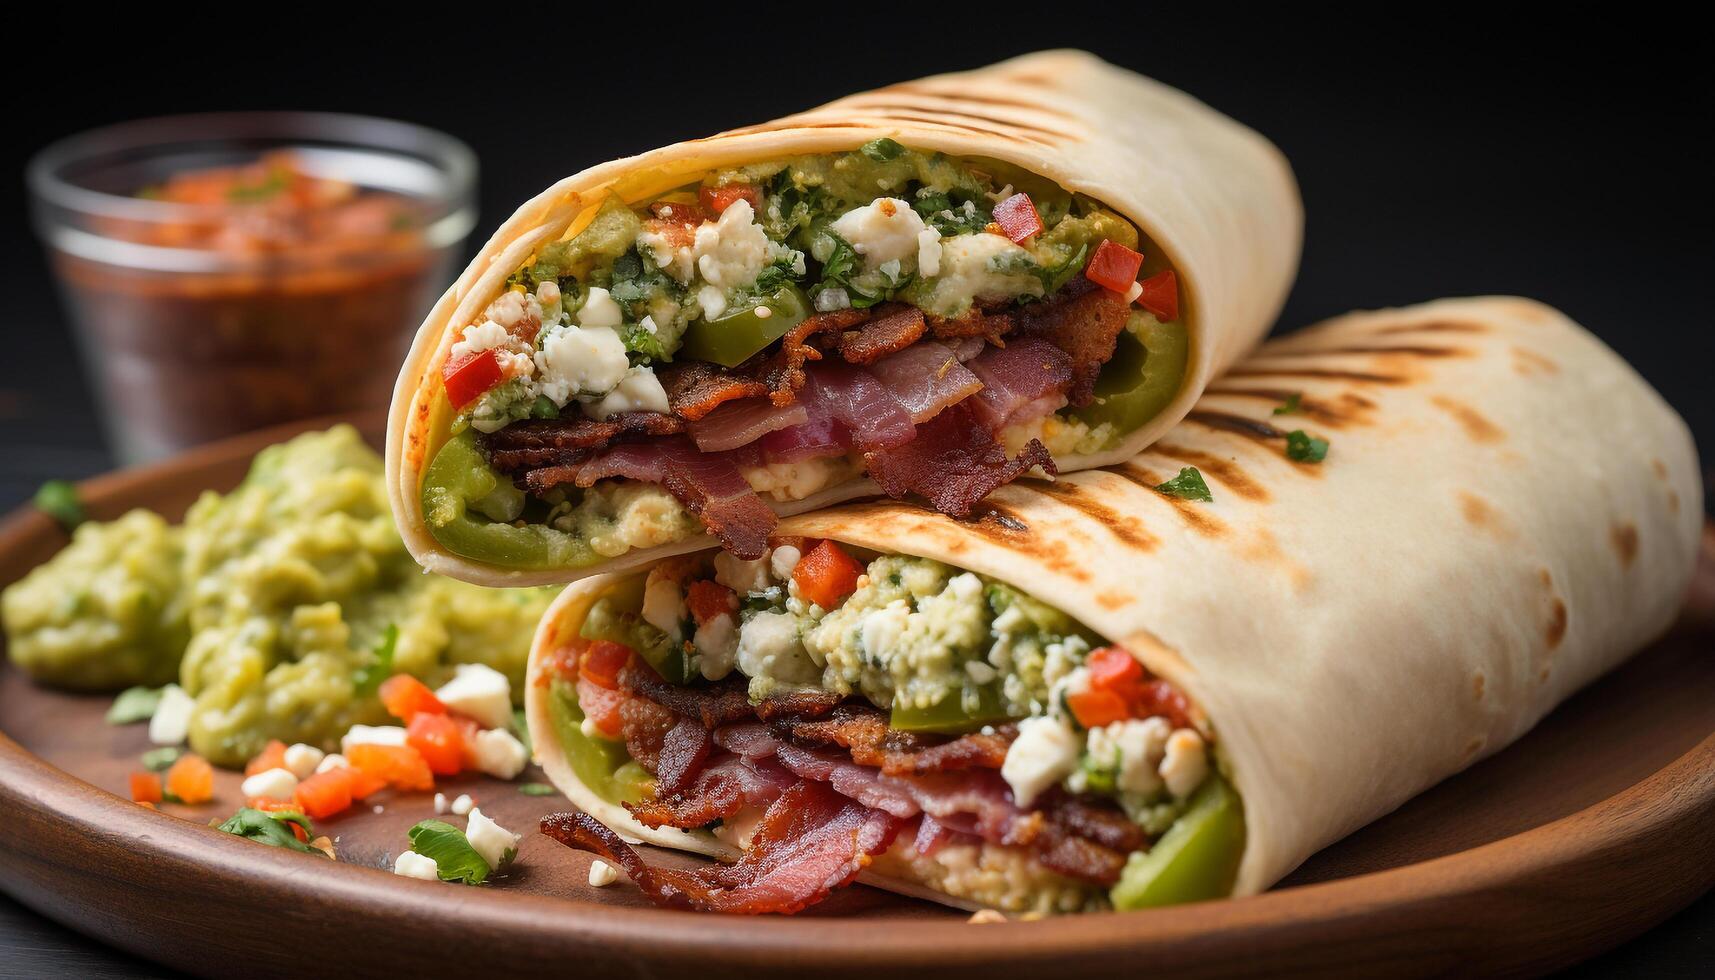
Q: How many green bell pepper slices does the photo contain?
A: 6